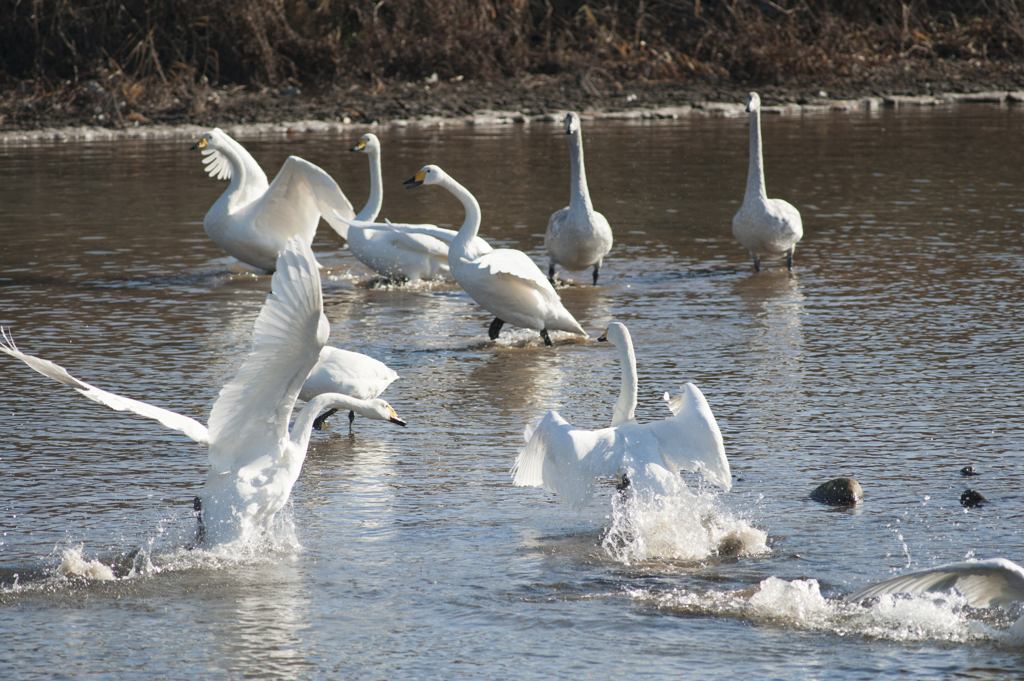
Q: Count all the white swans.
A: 9